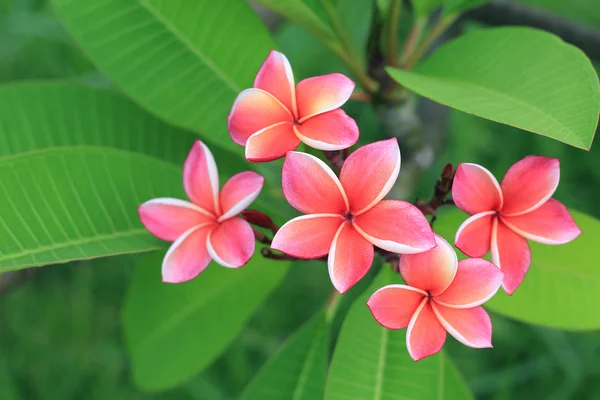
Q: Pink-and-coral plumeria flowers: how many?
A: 5